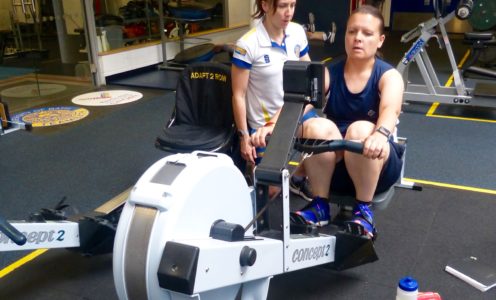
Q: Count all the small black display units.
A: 1